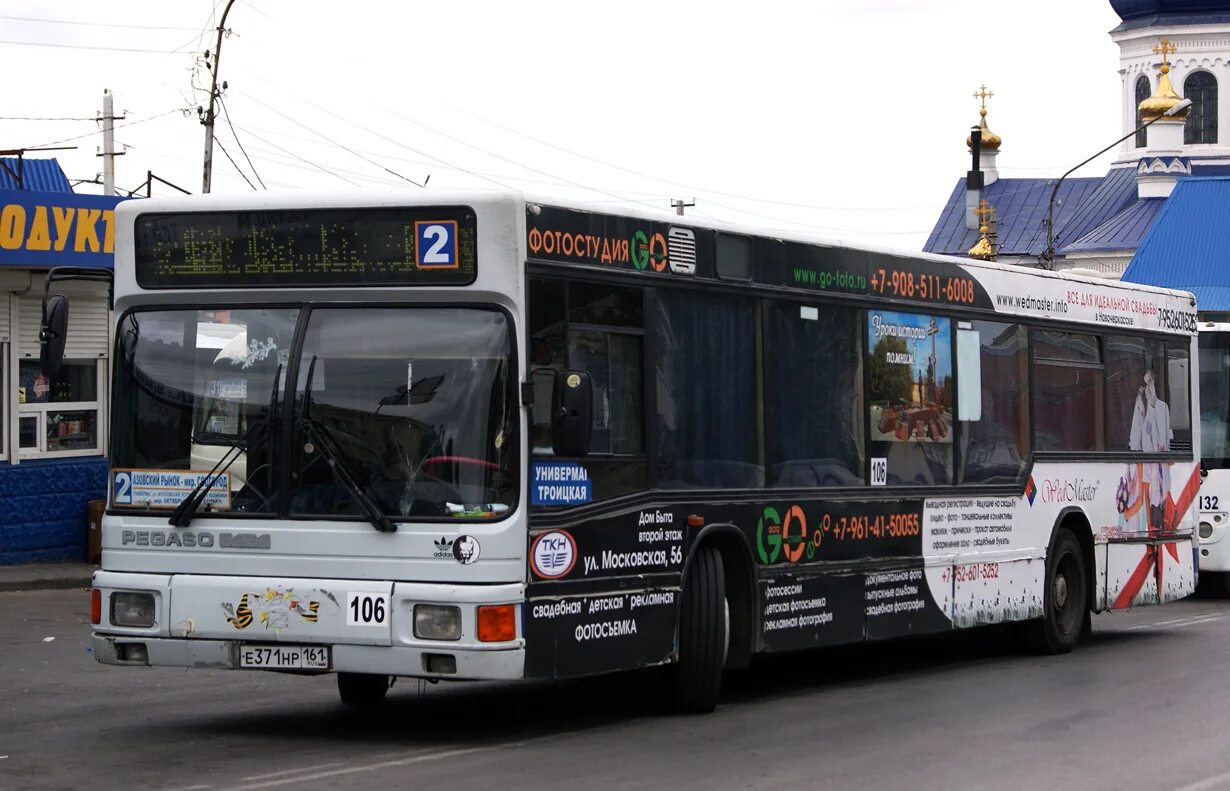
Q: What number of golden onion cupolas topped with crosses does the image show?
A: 3